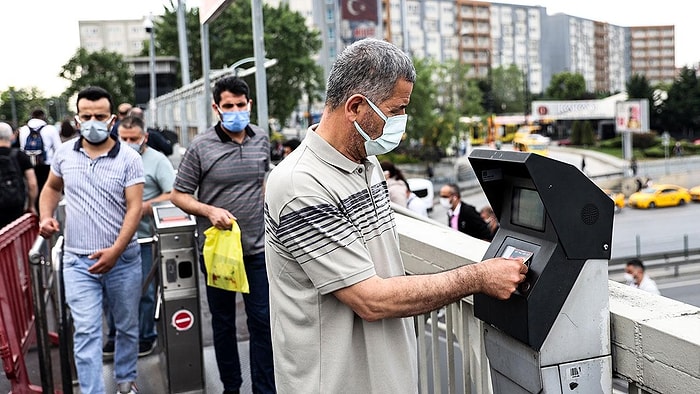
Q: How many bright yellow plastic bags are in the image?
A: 1